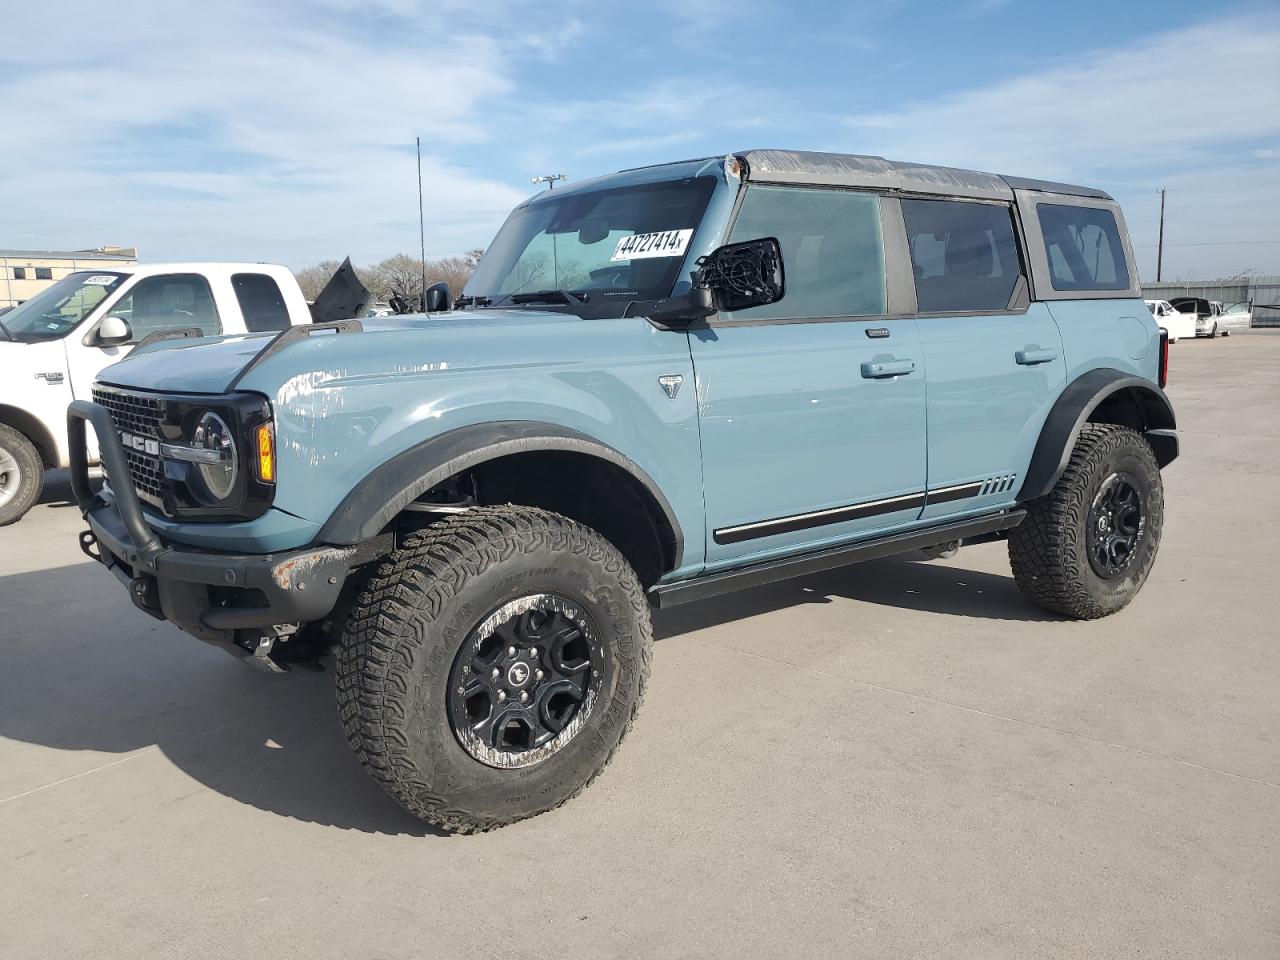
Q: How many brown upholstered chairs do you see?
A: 0